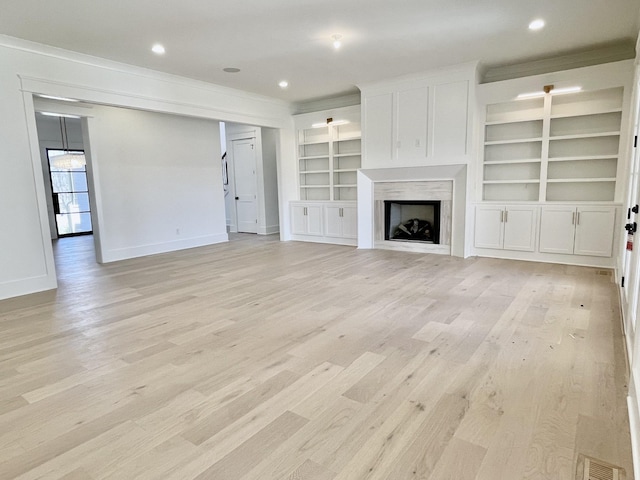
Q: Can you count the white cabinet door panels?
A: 8